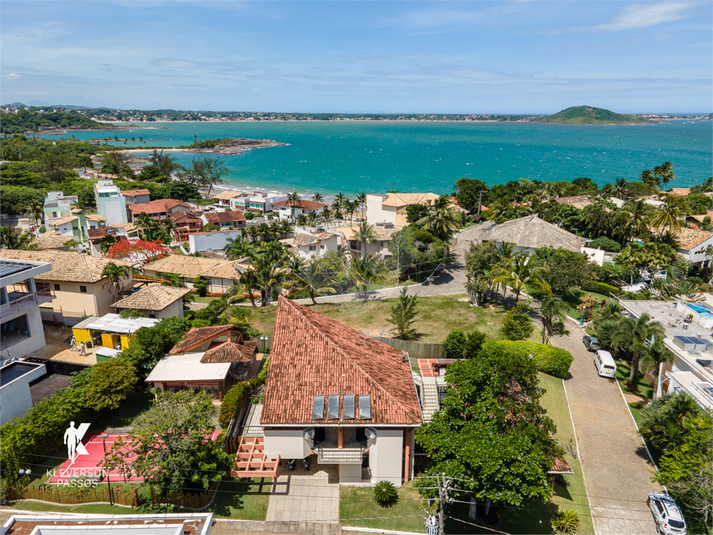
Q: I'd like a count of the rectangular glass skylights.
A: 4